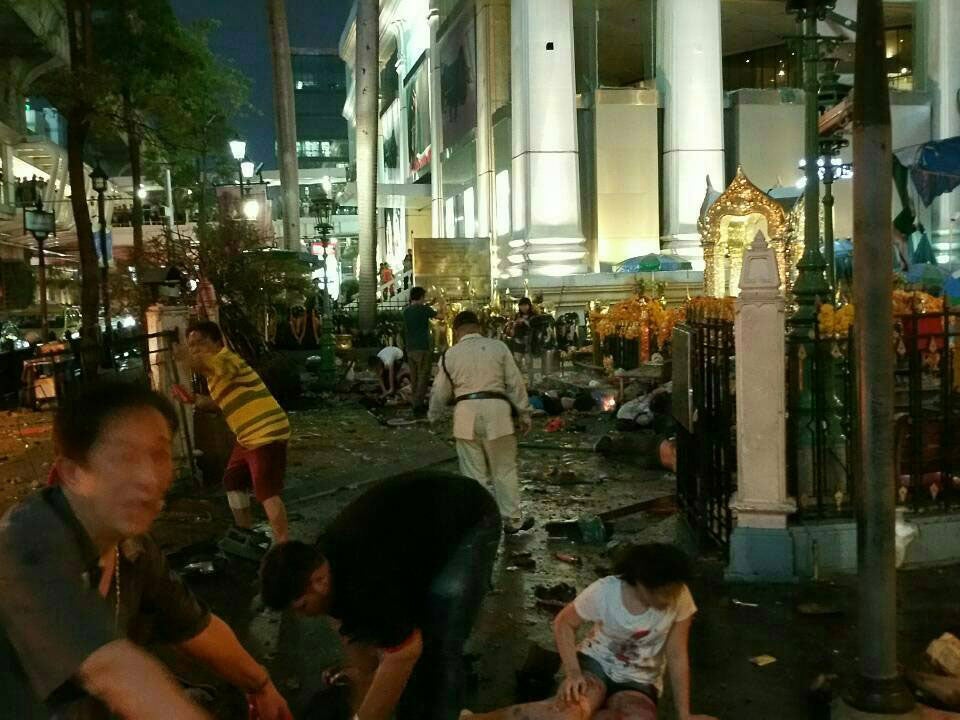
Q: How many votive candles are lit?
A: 0